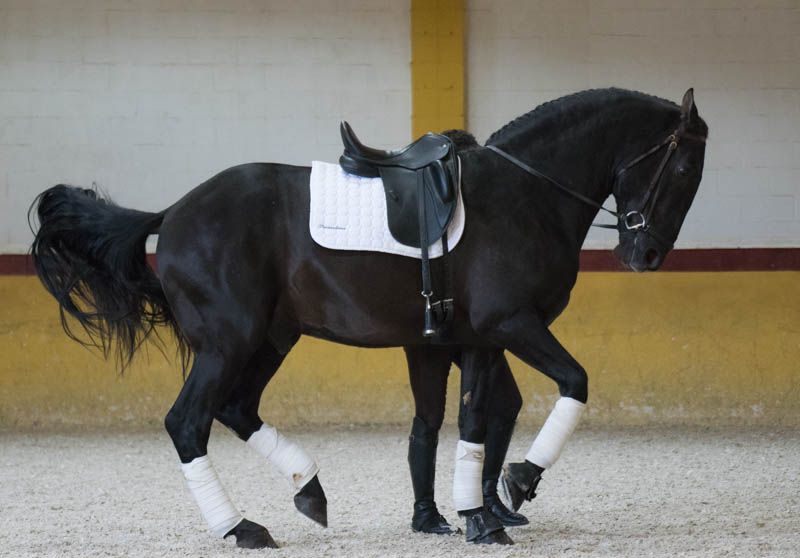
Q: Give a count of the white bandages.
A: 4